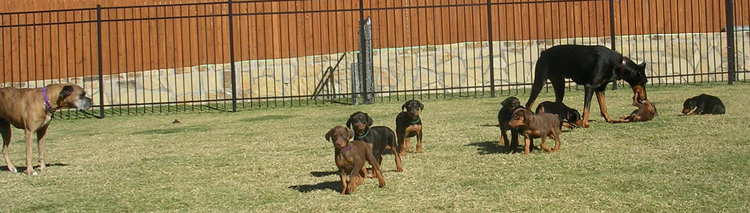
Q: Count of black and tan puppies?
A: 5